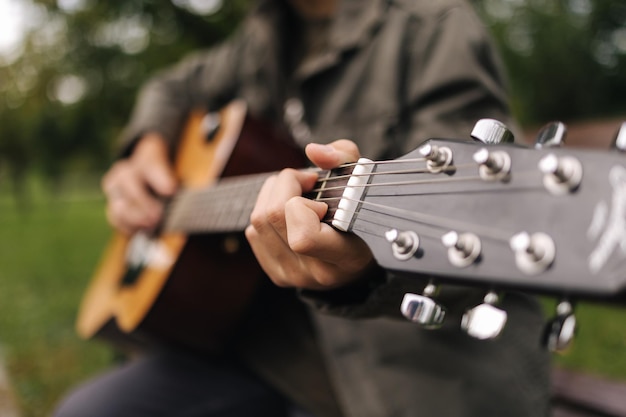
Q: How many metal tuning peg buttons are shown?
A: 6